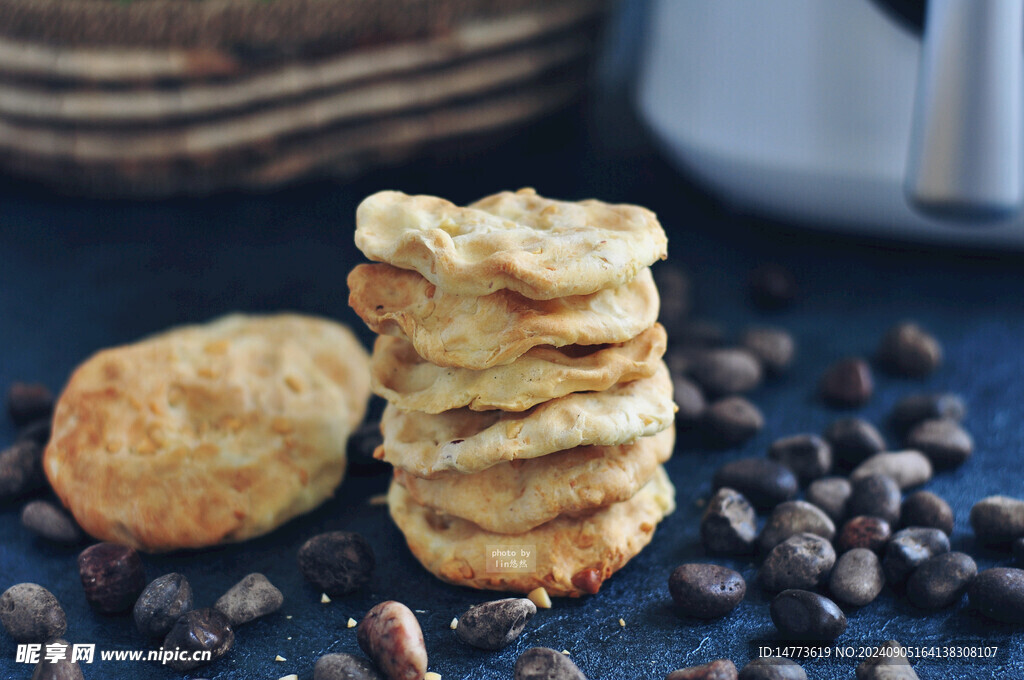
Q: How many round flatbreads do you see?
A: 7